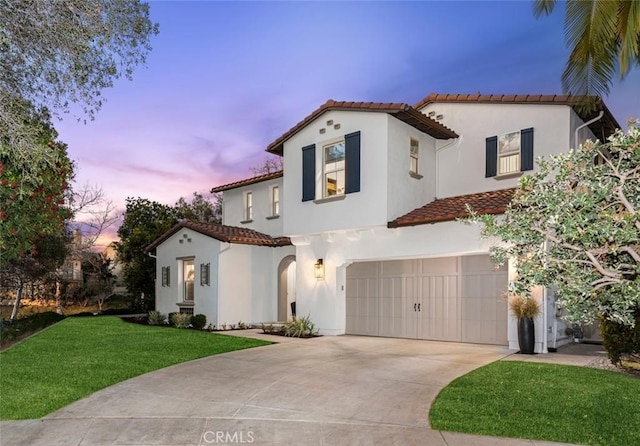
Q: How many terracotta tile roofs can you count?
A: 5